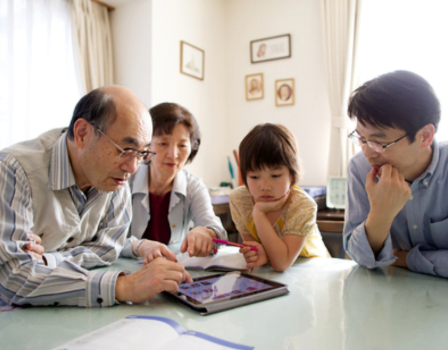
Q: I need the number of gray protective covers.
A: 1